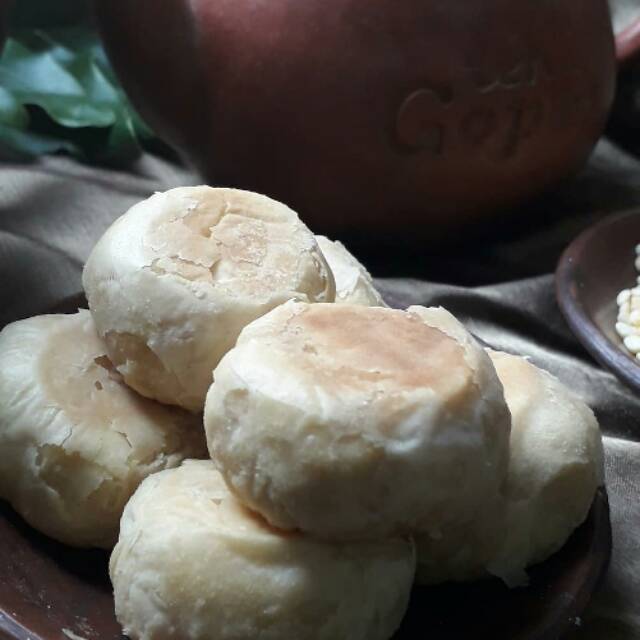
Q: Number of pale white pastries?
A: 6